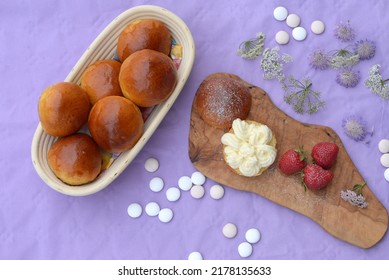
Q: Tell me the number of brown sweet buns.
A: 7